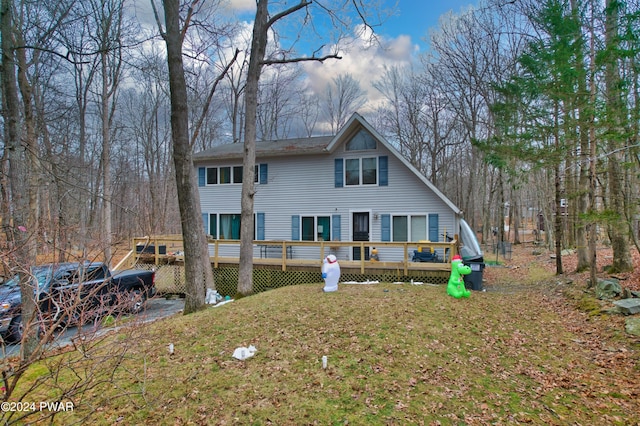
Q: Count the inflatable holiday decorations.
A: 2